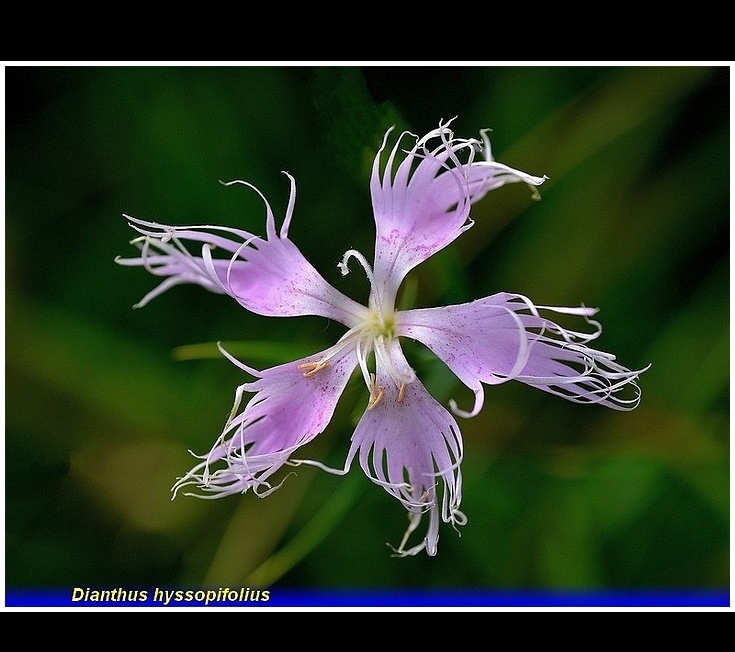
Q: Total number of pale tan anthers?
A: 5